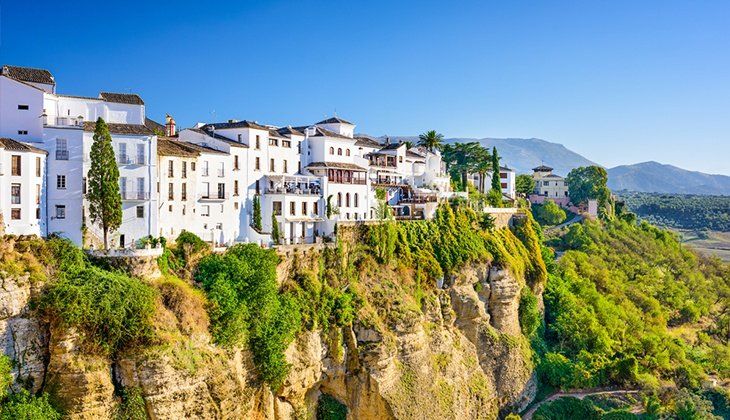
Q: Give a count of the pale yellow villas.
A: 1